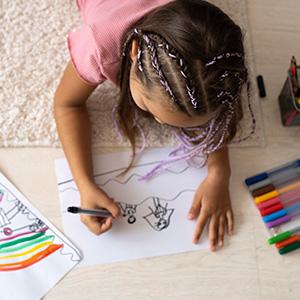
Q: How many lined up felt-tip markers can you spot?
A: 11